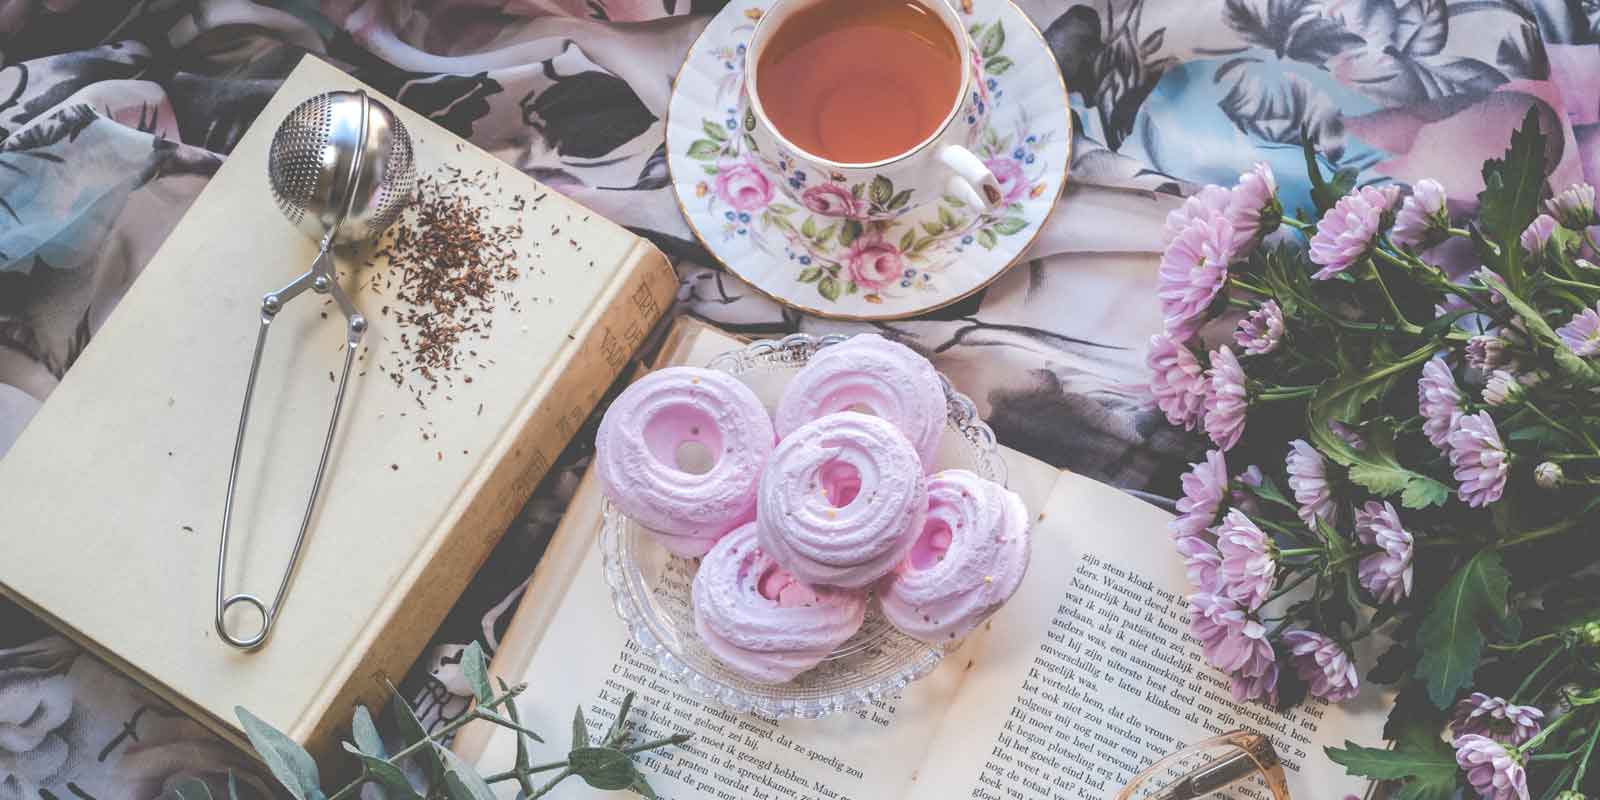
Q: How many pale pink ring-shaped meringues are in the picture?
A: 5